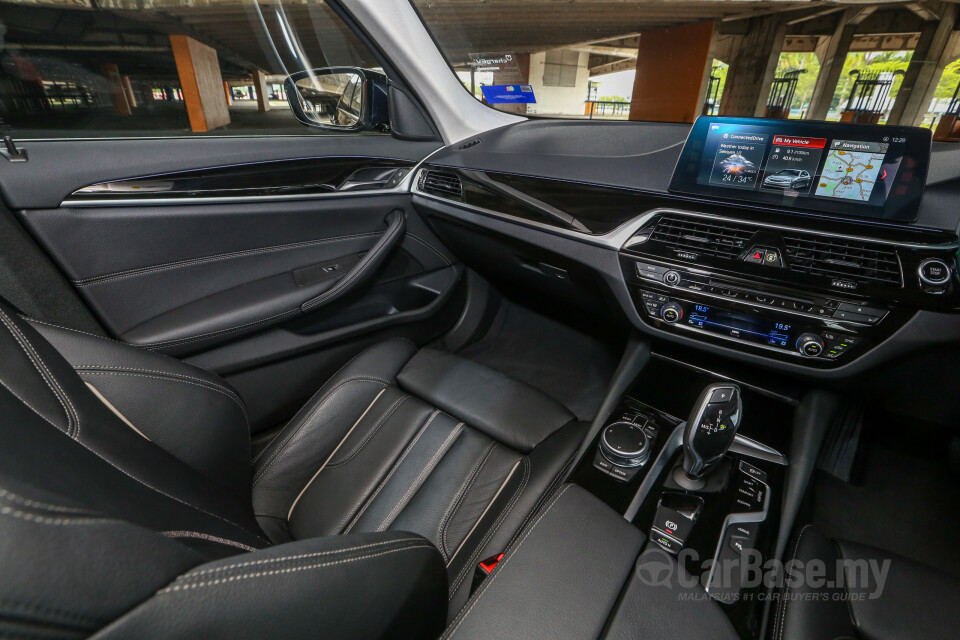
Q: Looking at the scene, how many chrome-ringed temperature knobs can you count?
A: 2